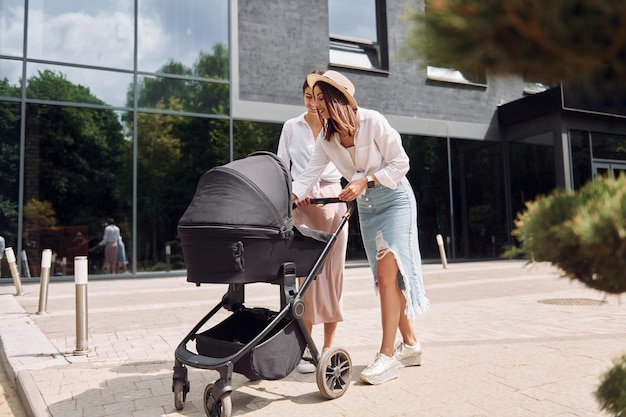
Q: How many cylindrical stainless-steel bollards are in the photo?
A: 4